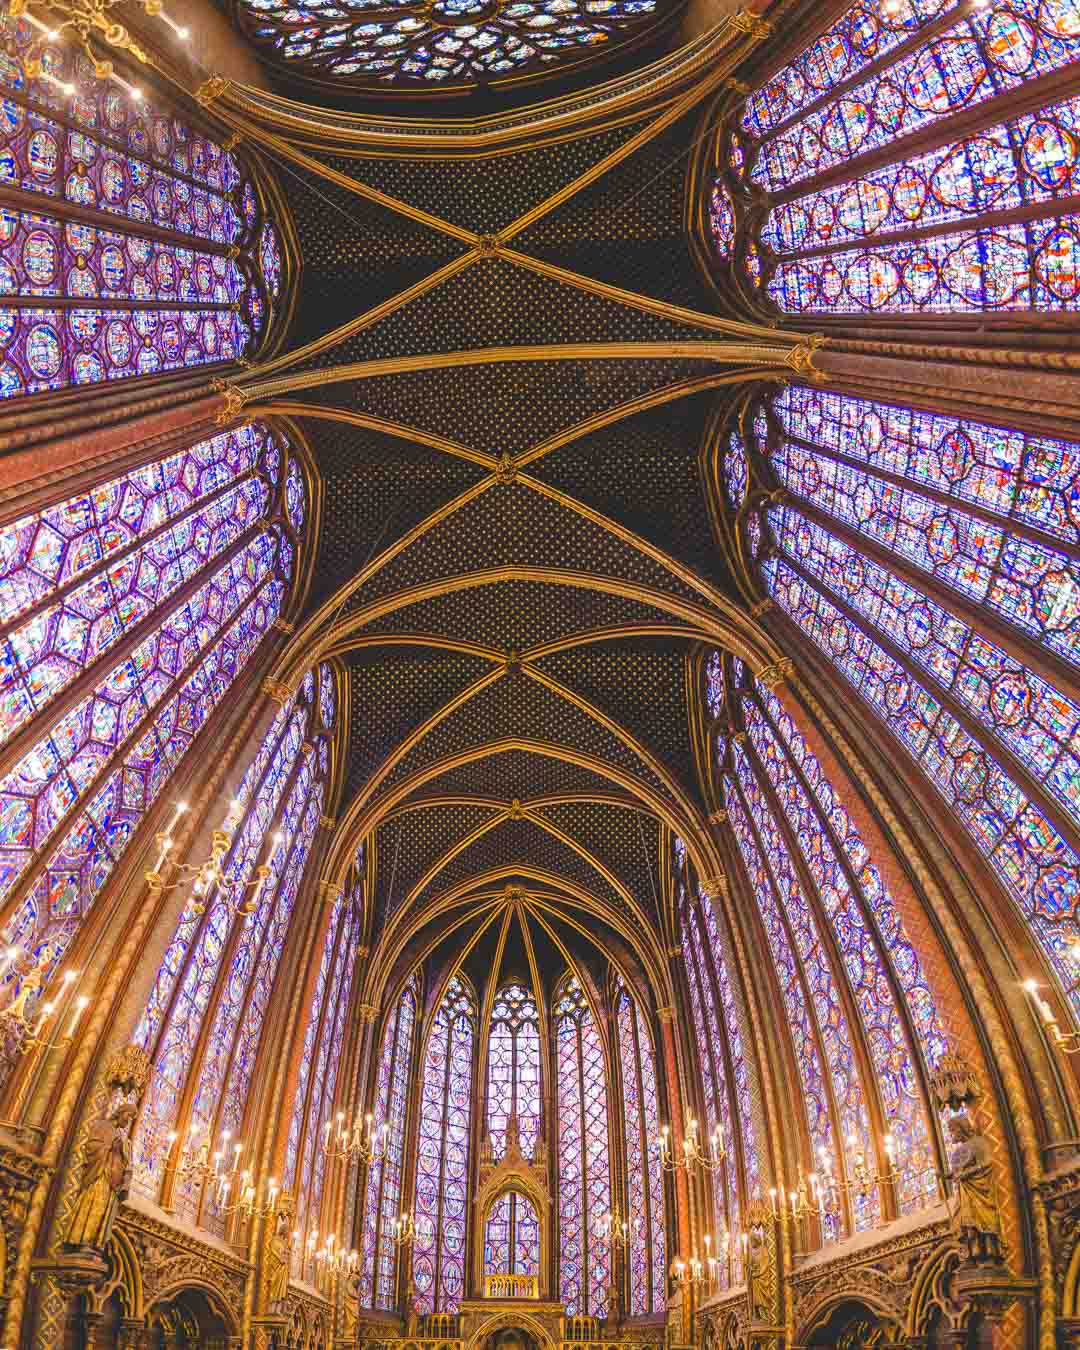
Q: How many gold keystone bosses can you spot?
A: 5